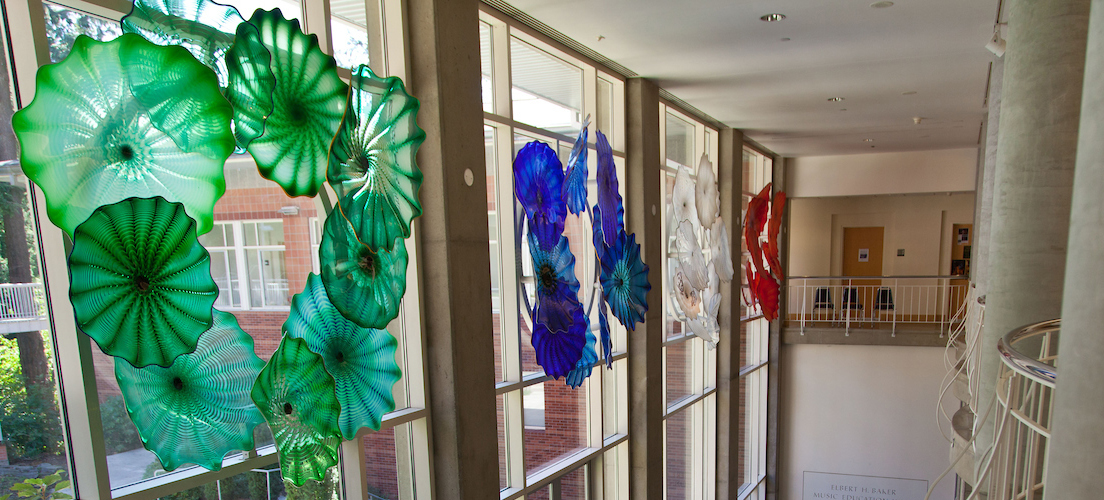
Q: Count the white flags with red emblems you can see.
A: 0